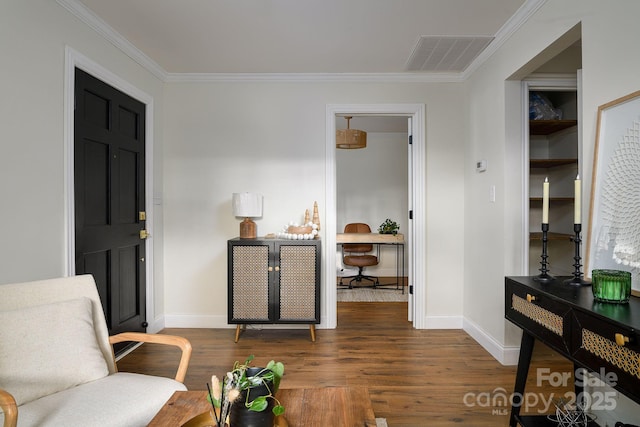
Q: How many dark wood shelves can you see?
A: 4